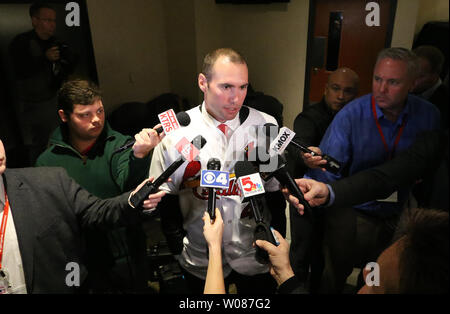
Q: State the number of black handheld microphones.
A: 6